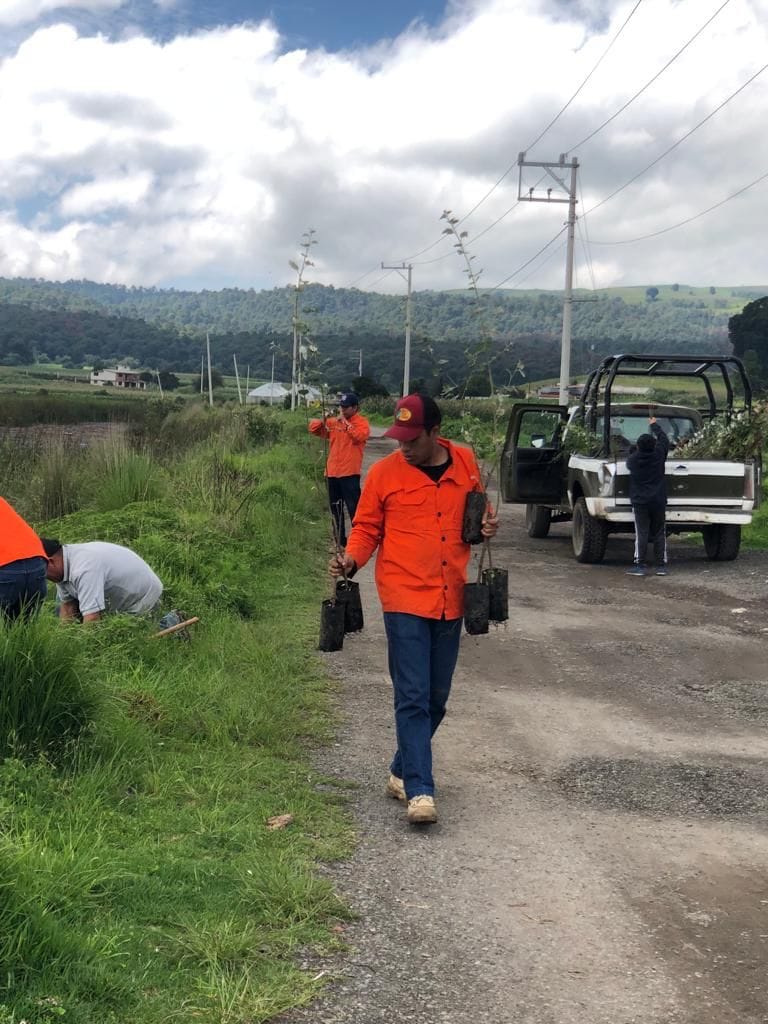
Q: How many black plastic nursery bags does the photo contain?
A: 5